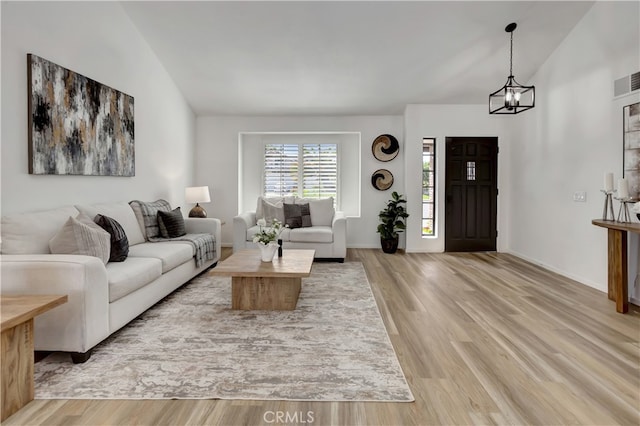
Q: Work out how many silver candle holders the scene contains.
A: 2